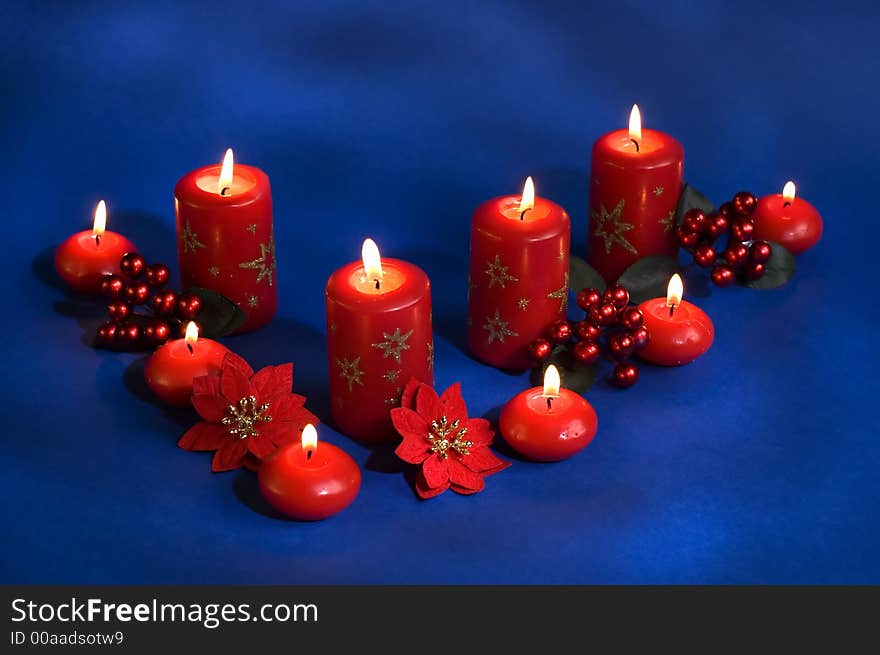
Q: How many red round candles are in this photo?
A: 6